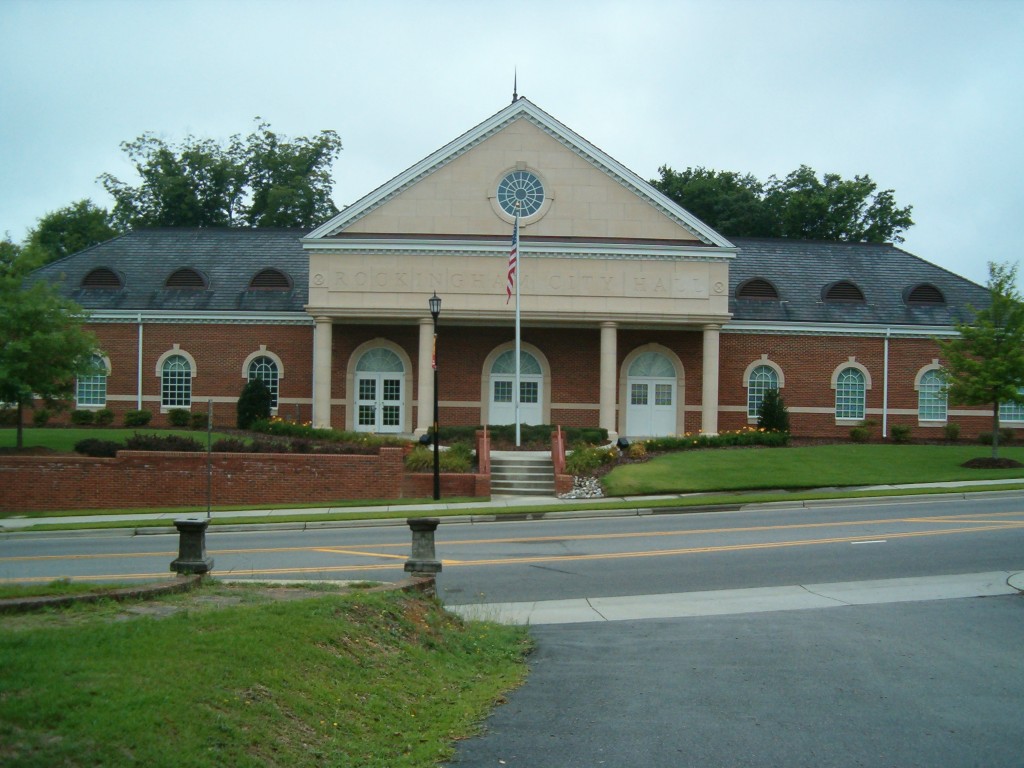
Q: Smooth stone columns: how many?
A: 4